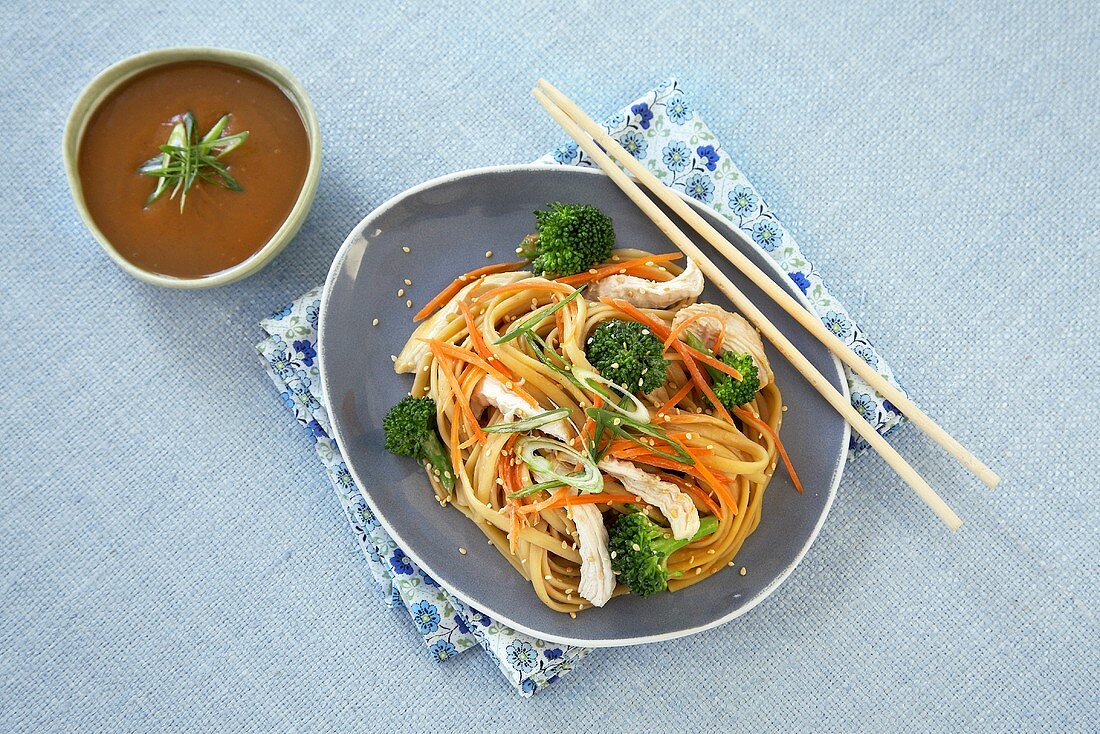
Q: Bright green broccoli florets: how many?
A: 5